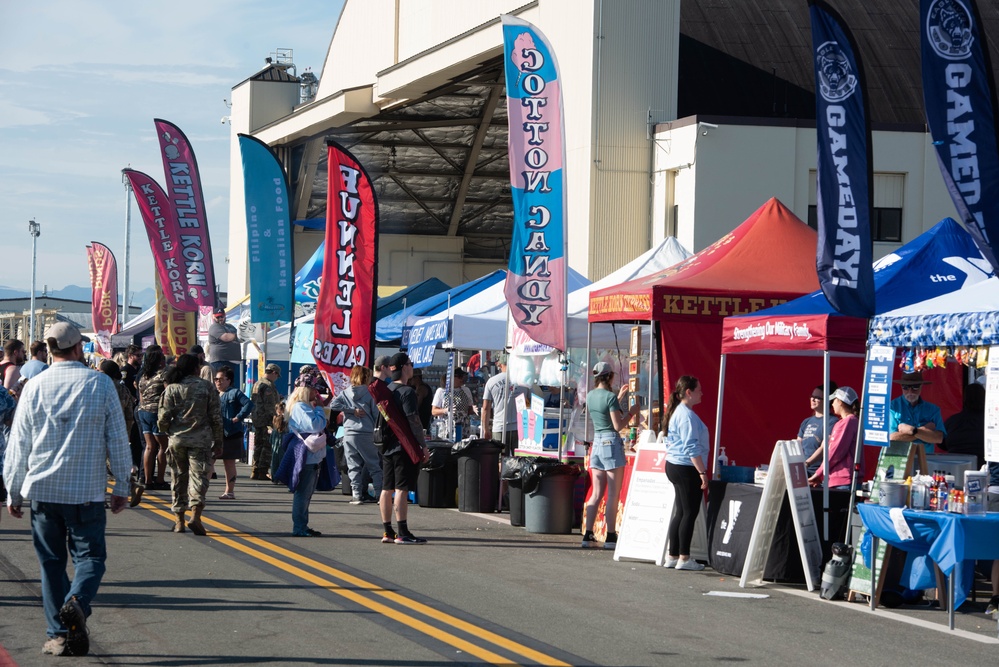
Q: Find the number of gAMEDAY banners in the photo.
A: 2